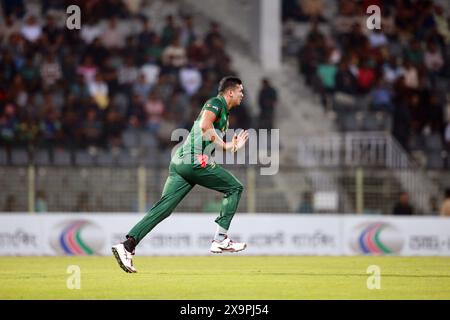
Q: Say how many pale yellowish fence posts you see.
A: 4